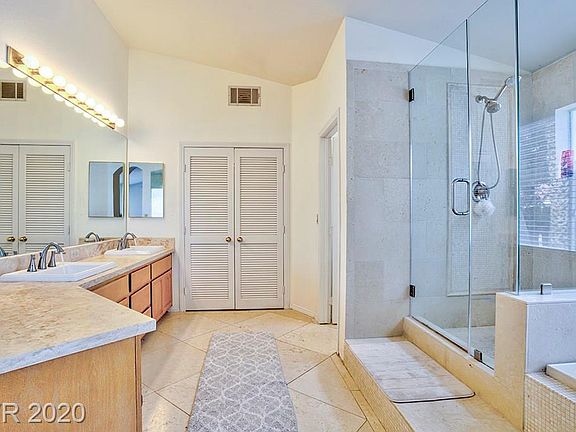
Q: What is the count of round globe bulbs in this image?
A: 10